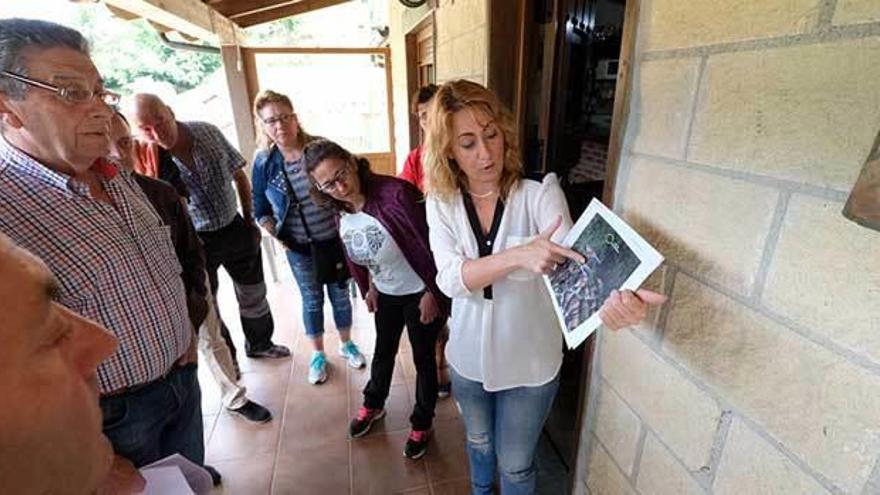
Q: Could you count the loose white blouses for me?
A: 1